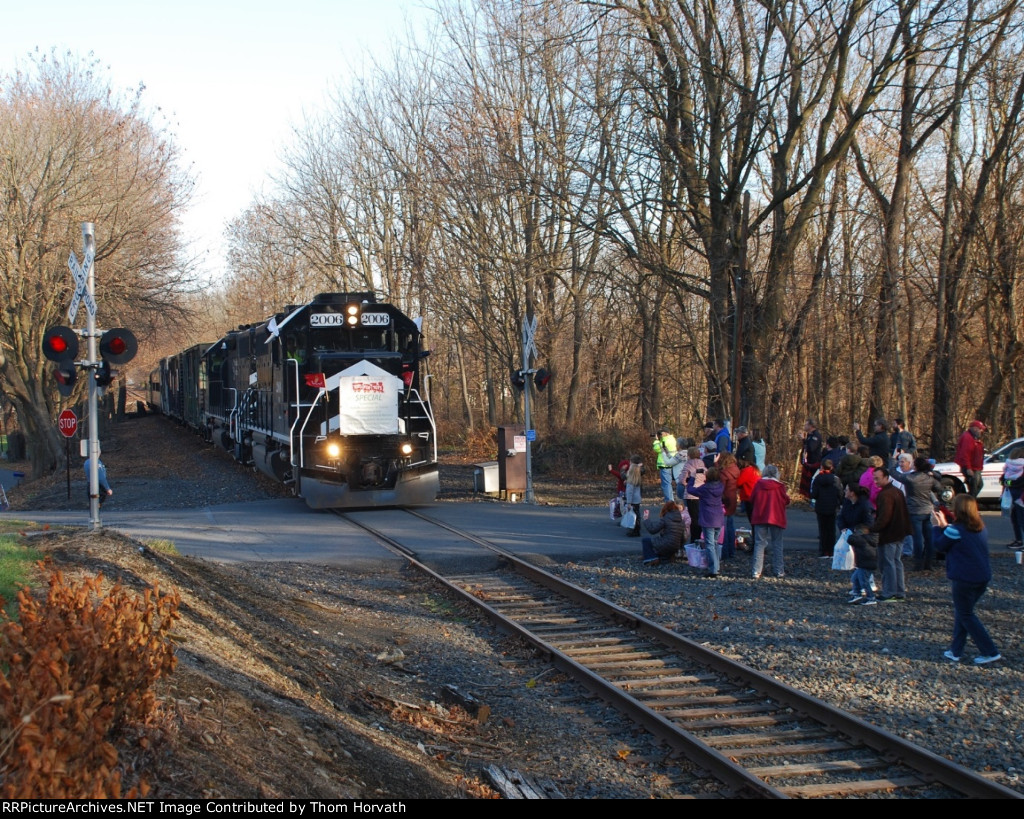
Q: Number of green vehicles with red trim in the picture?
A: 0